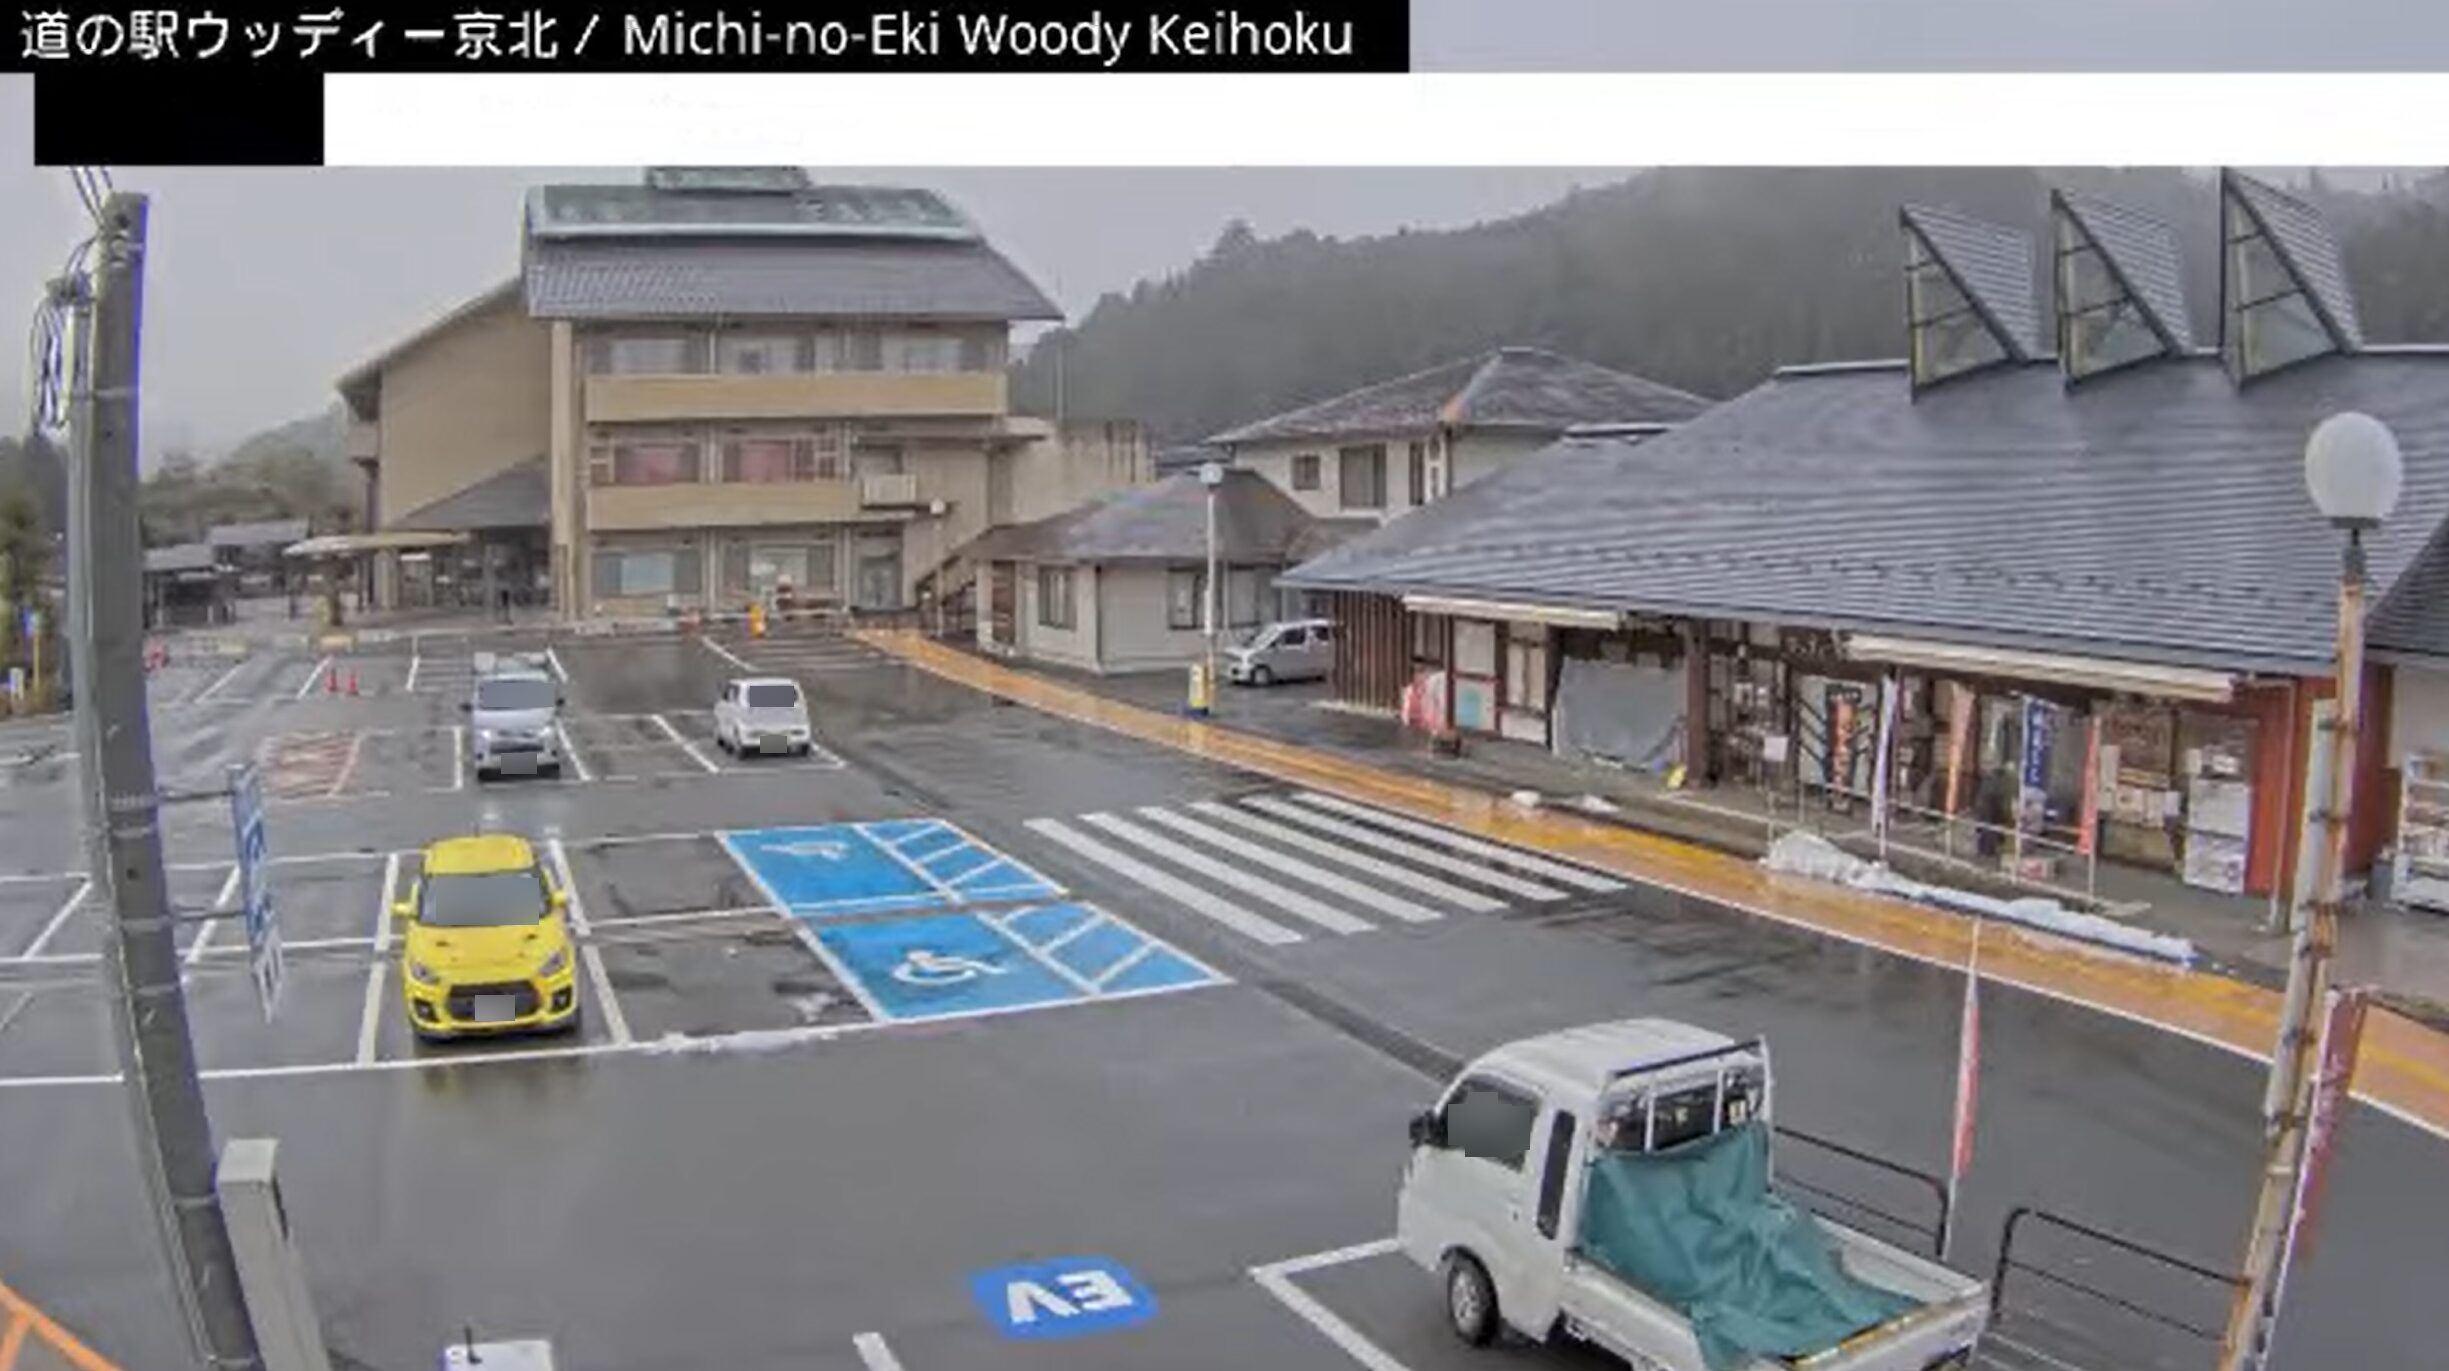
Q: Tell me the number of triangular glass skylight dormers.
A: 3